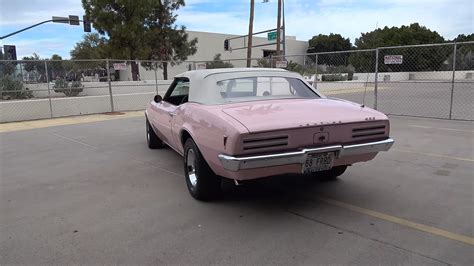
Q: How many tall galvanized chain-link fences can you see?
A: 1